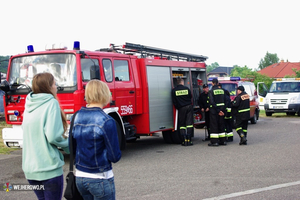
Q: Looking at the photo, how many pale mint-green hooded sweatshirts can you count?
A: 1